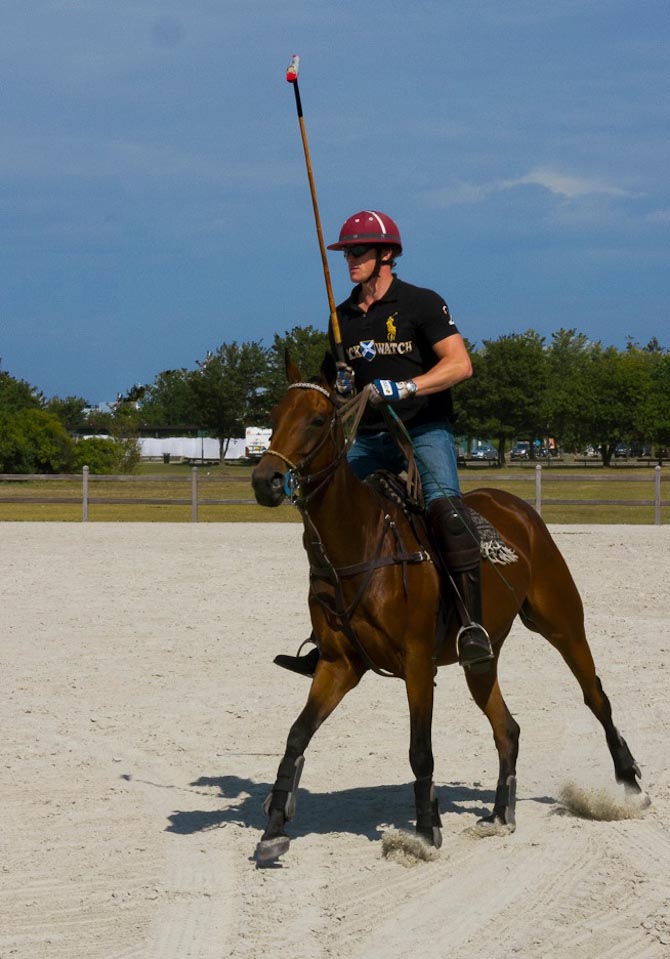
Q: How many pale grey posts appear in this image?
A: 4